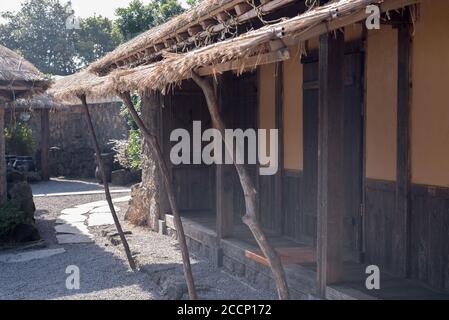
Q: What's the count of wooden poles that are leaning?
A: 3